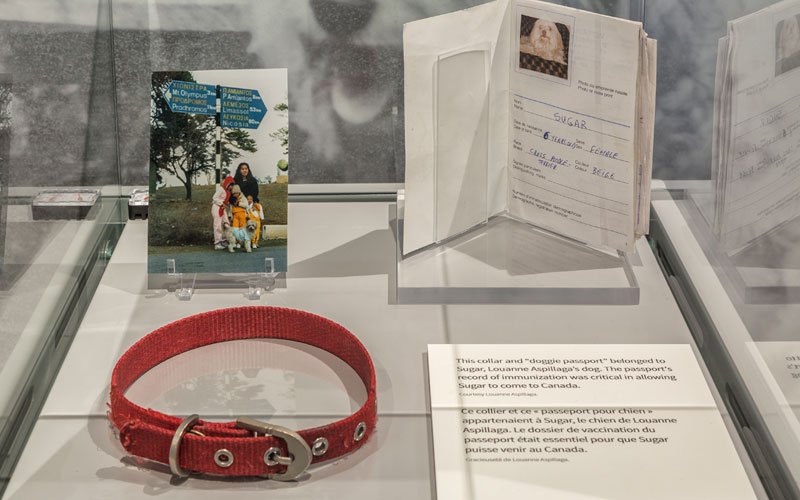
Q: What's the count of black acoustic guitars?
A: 0